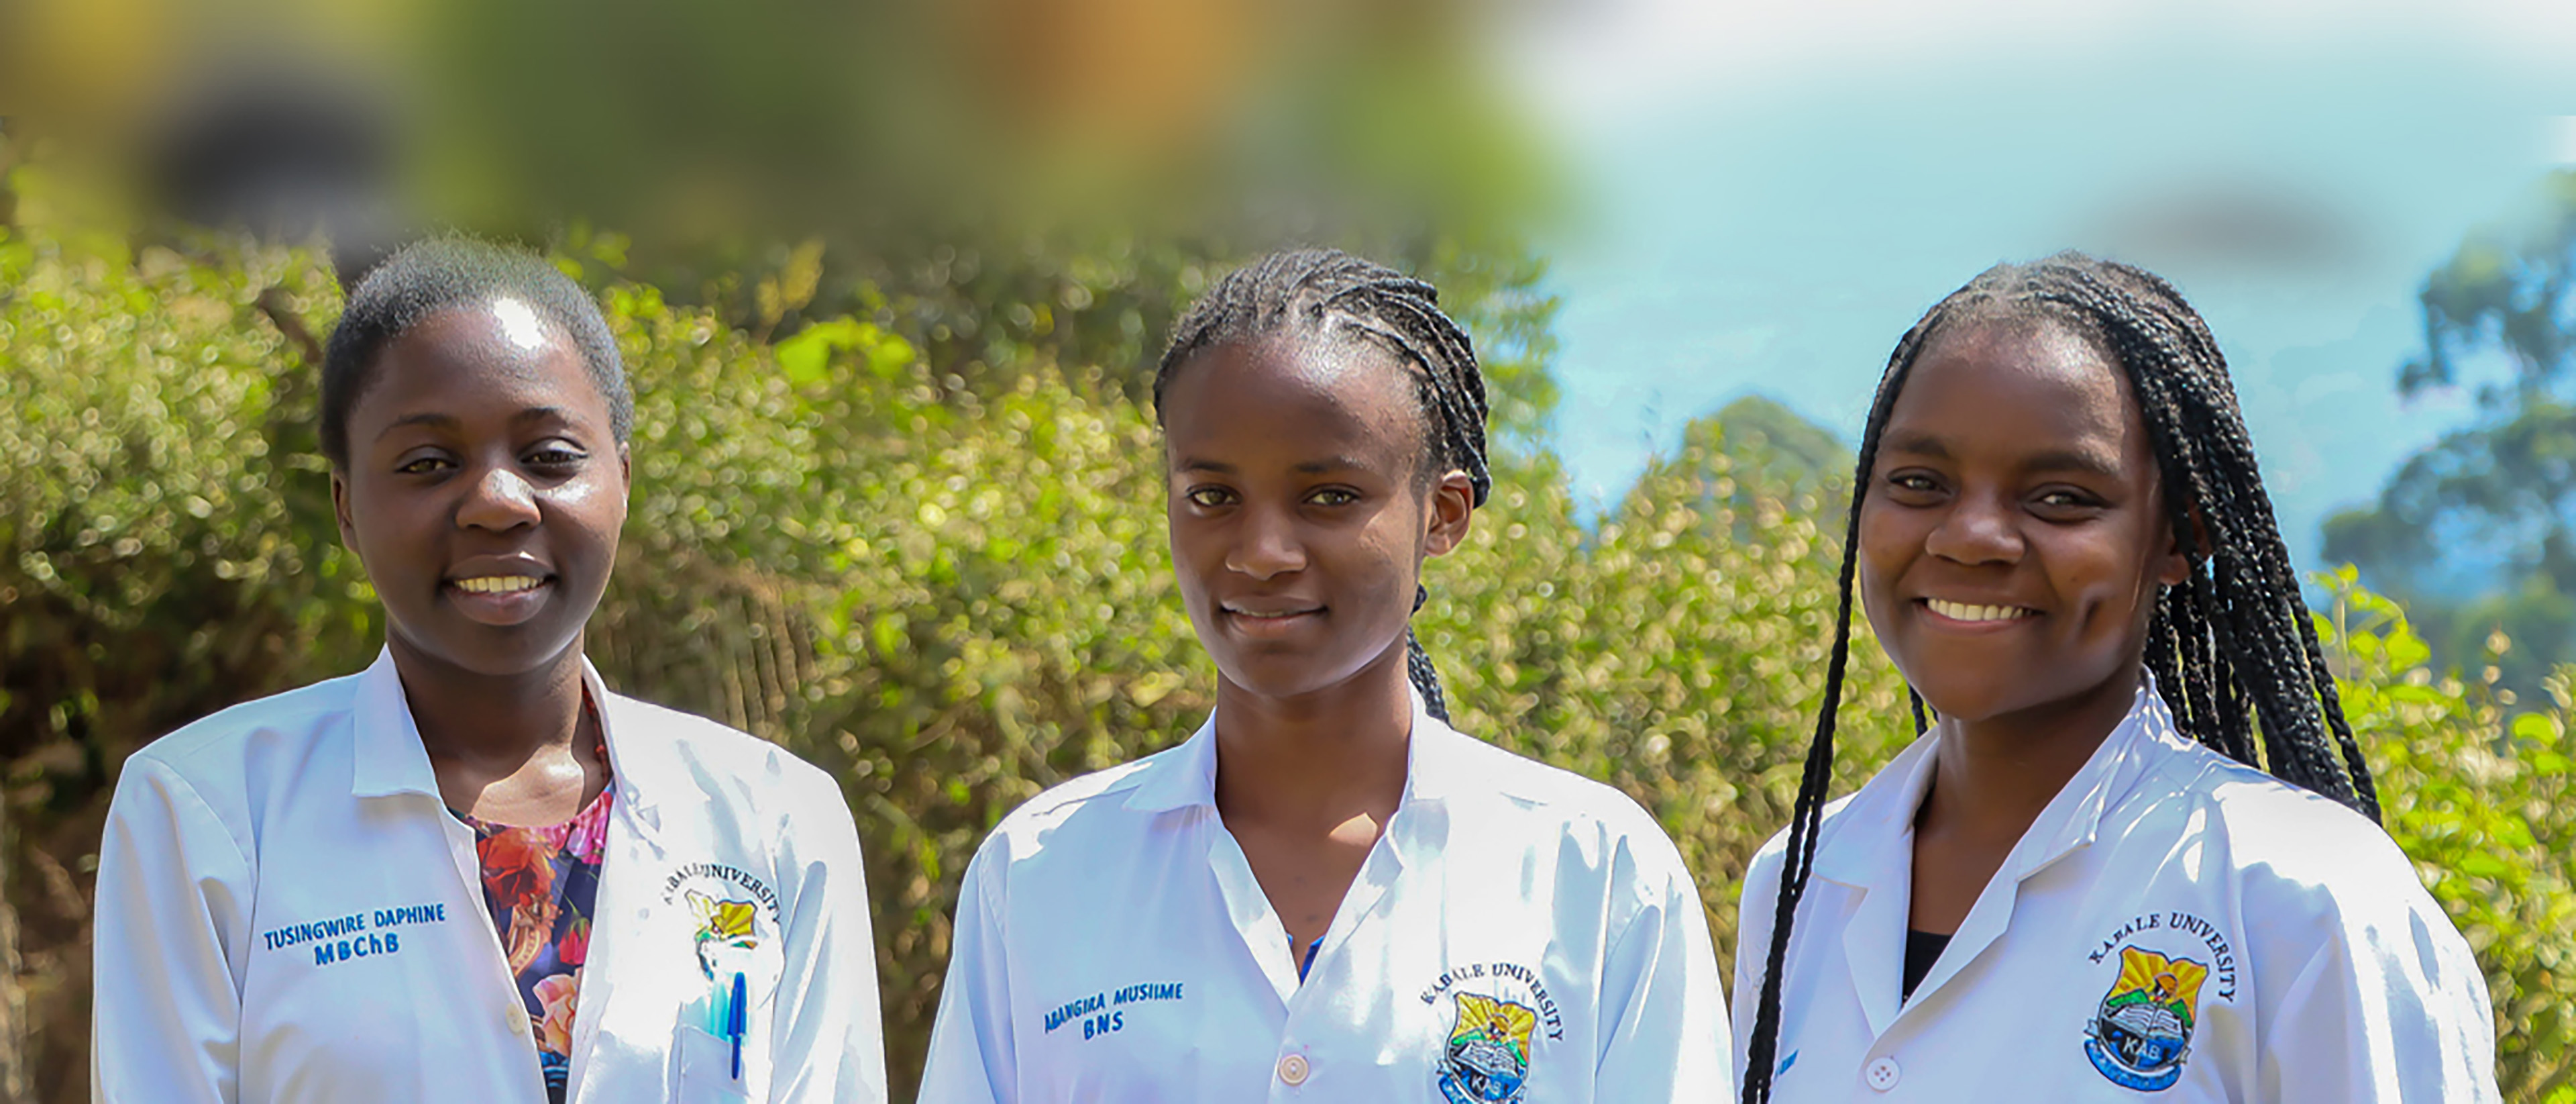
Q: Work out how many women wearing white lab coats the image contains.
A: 3